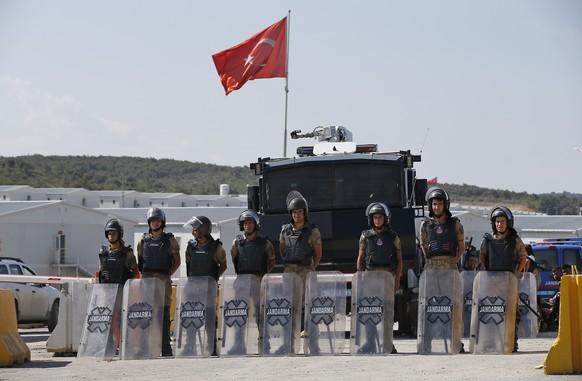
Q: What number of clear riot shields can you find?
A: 11